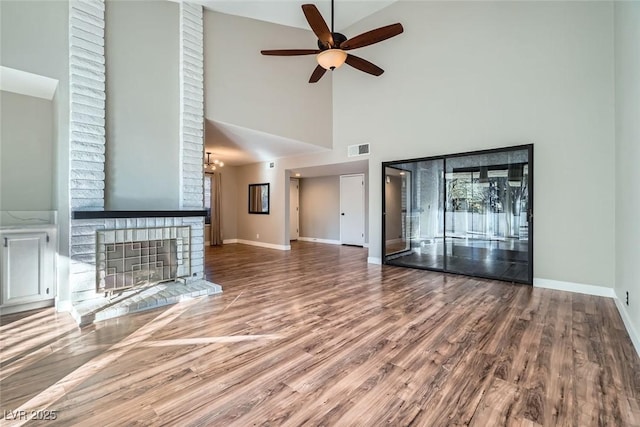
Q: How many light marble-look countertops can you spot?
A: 1